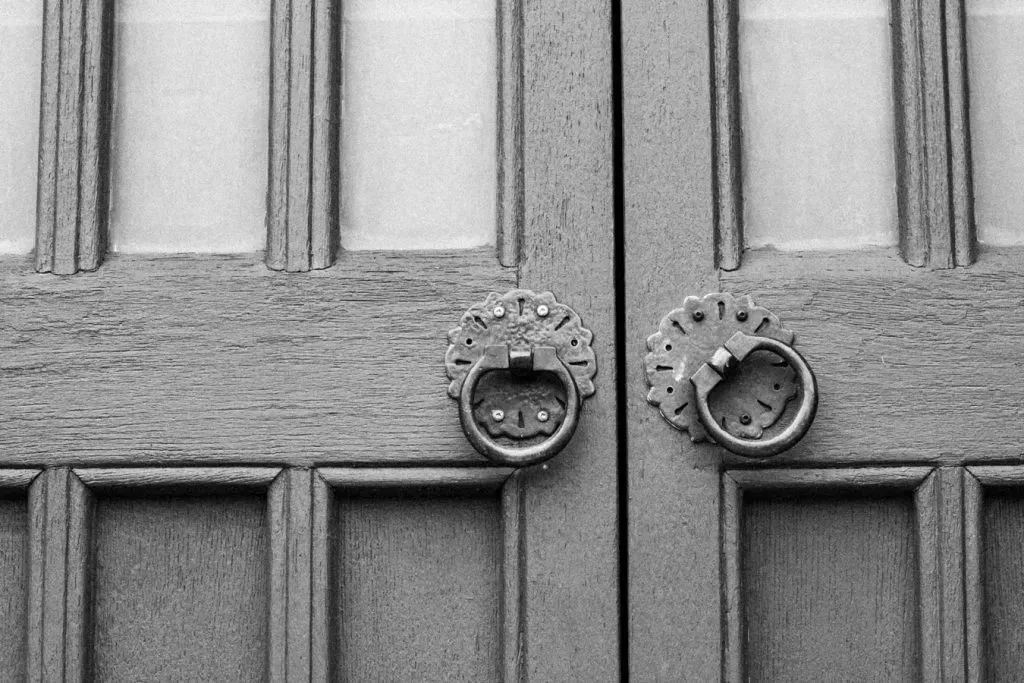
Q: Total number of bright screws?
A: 4